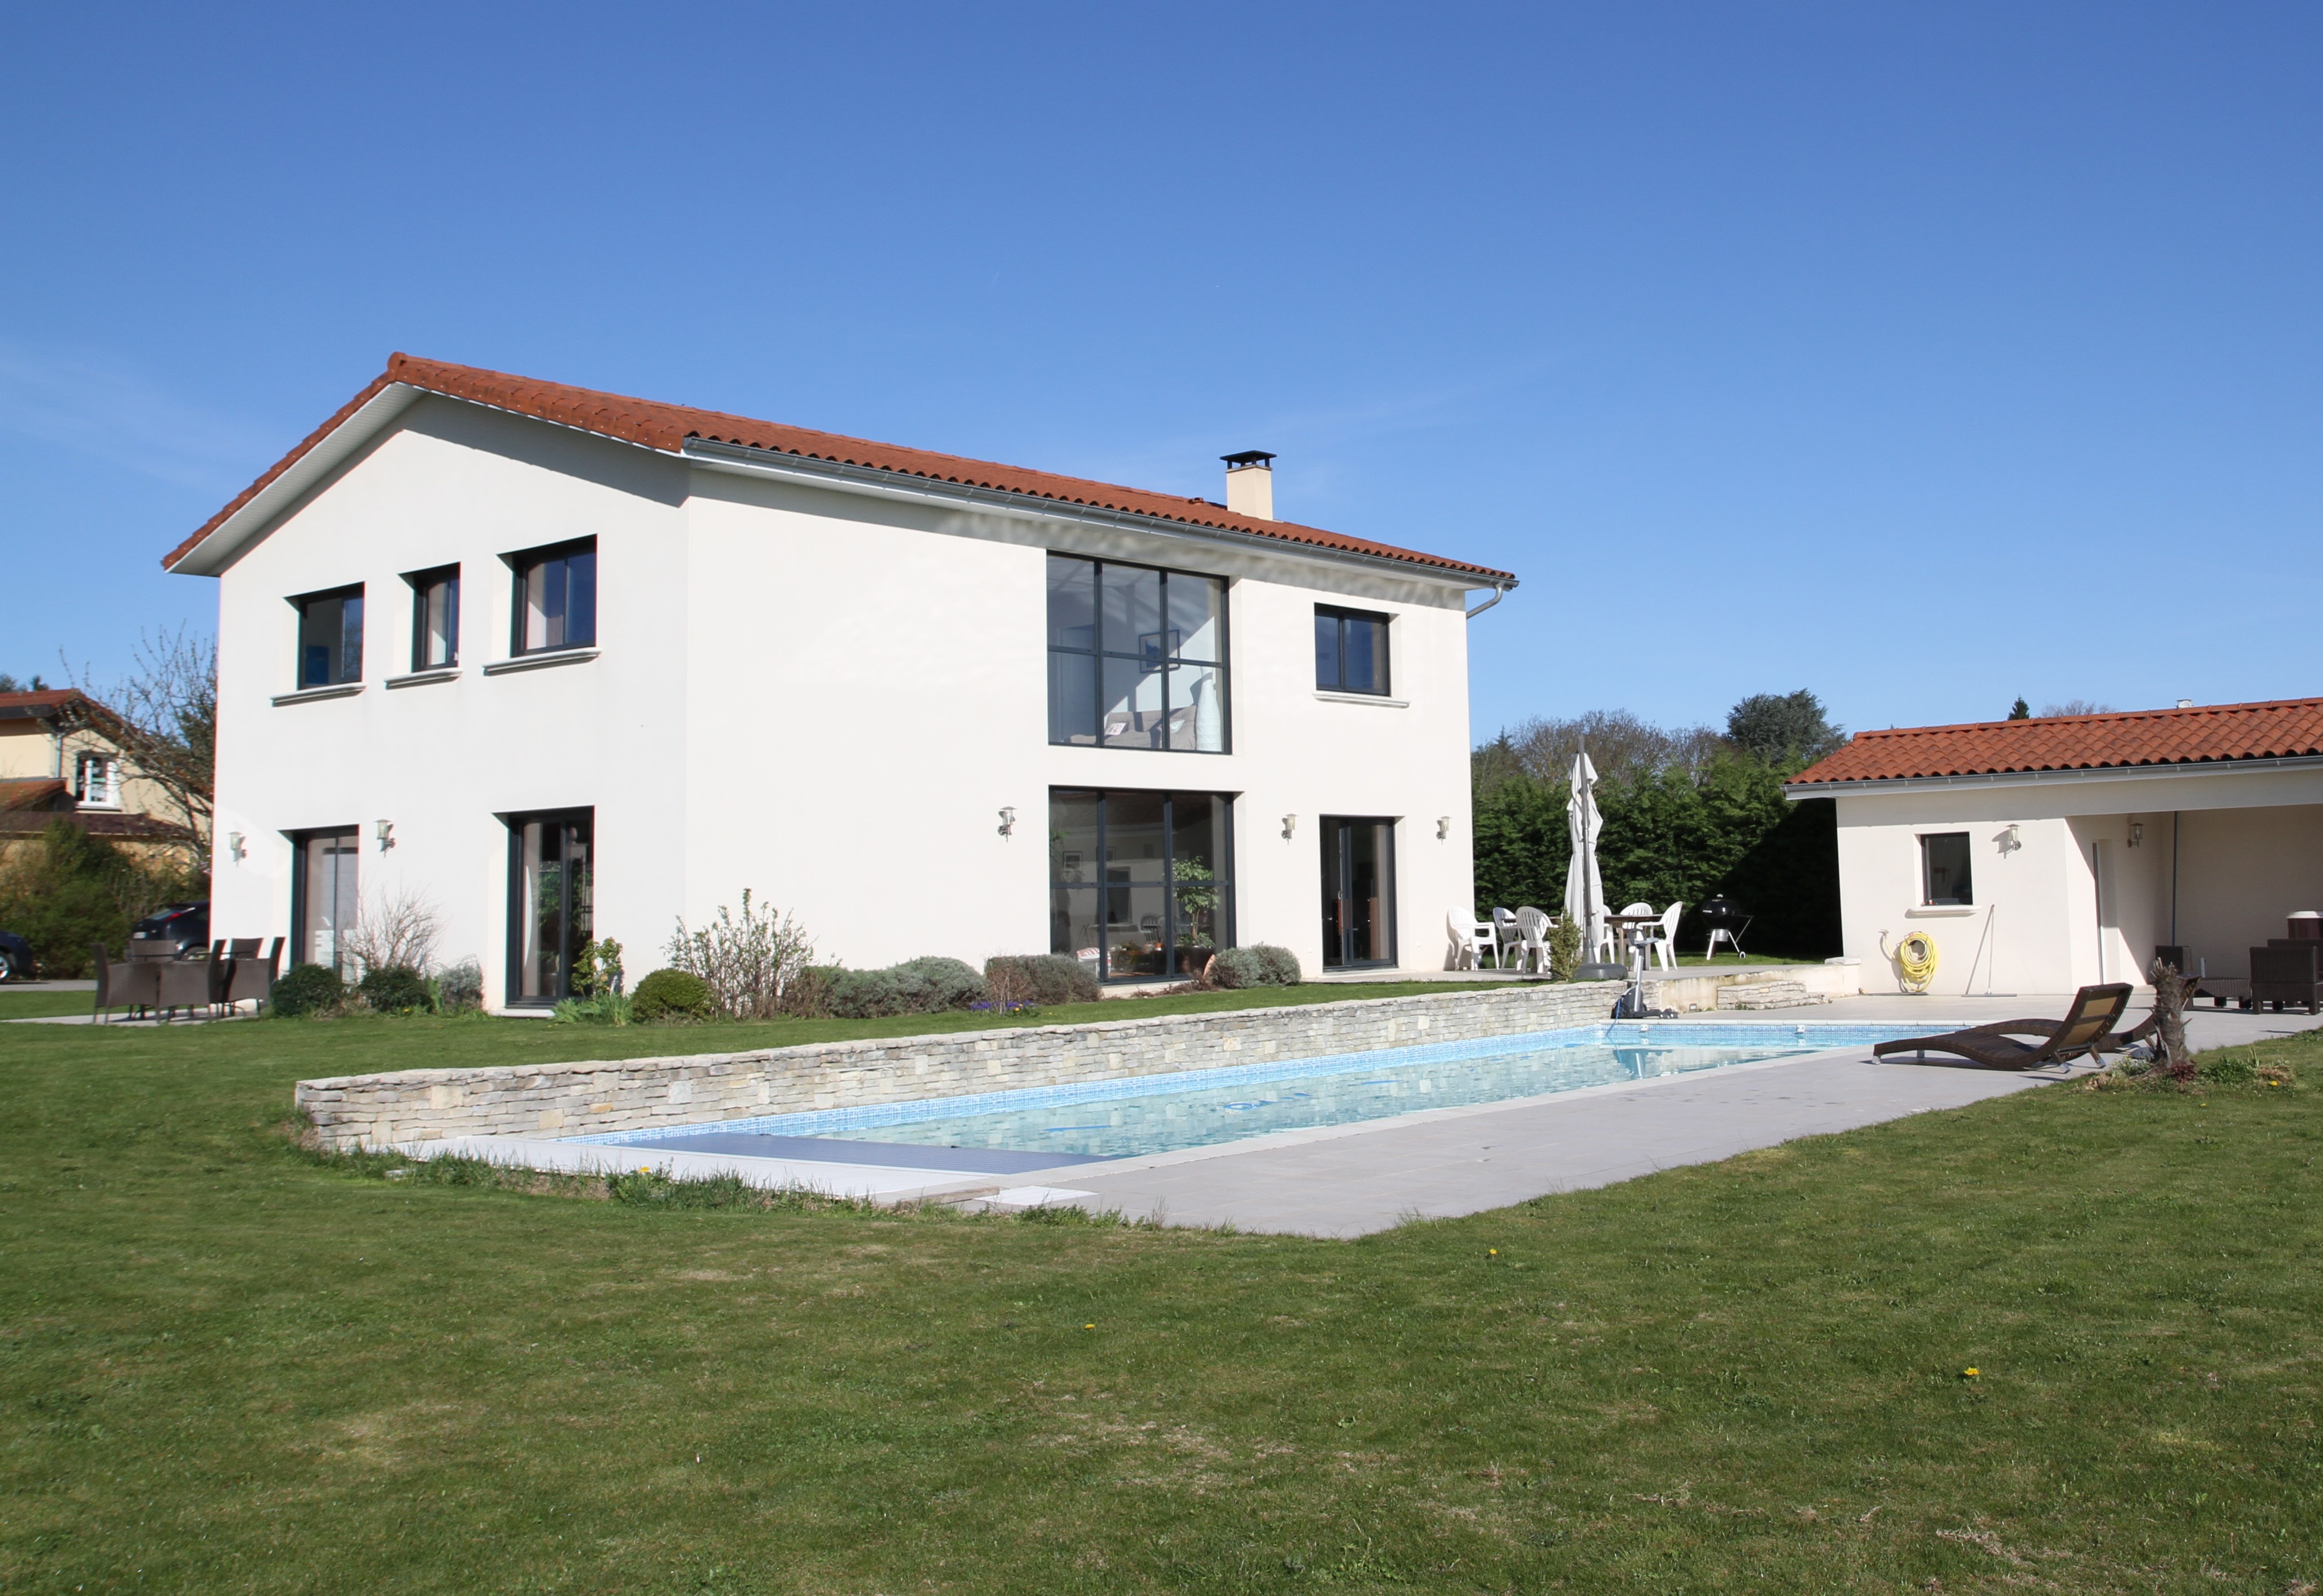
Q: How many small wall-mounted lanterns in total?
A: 7